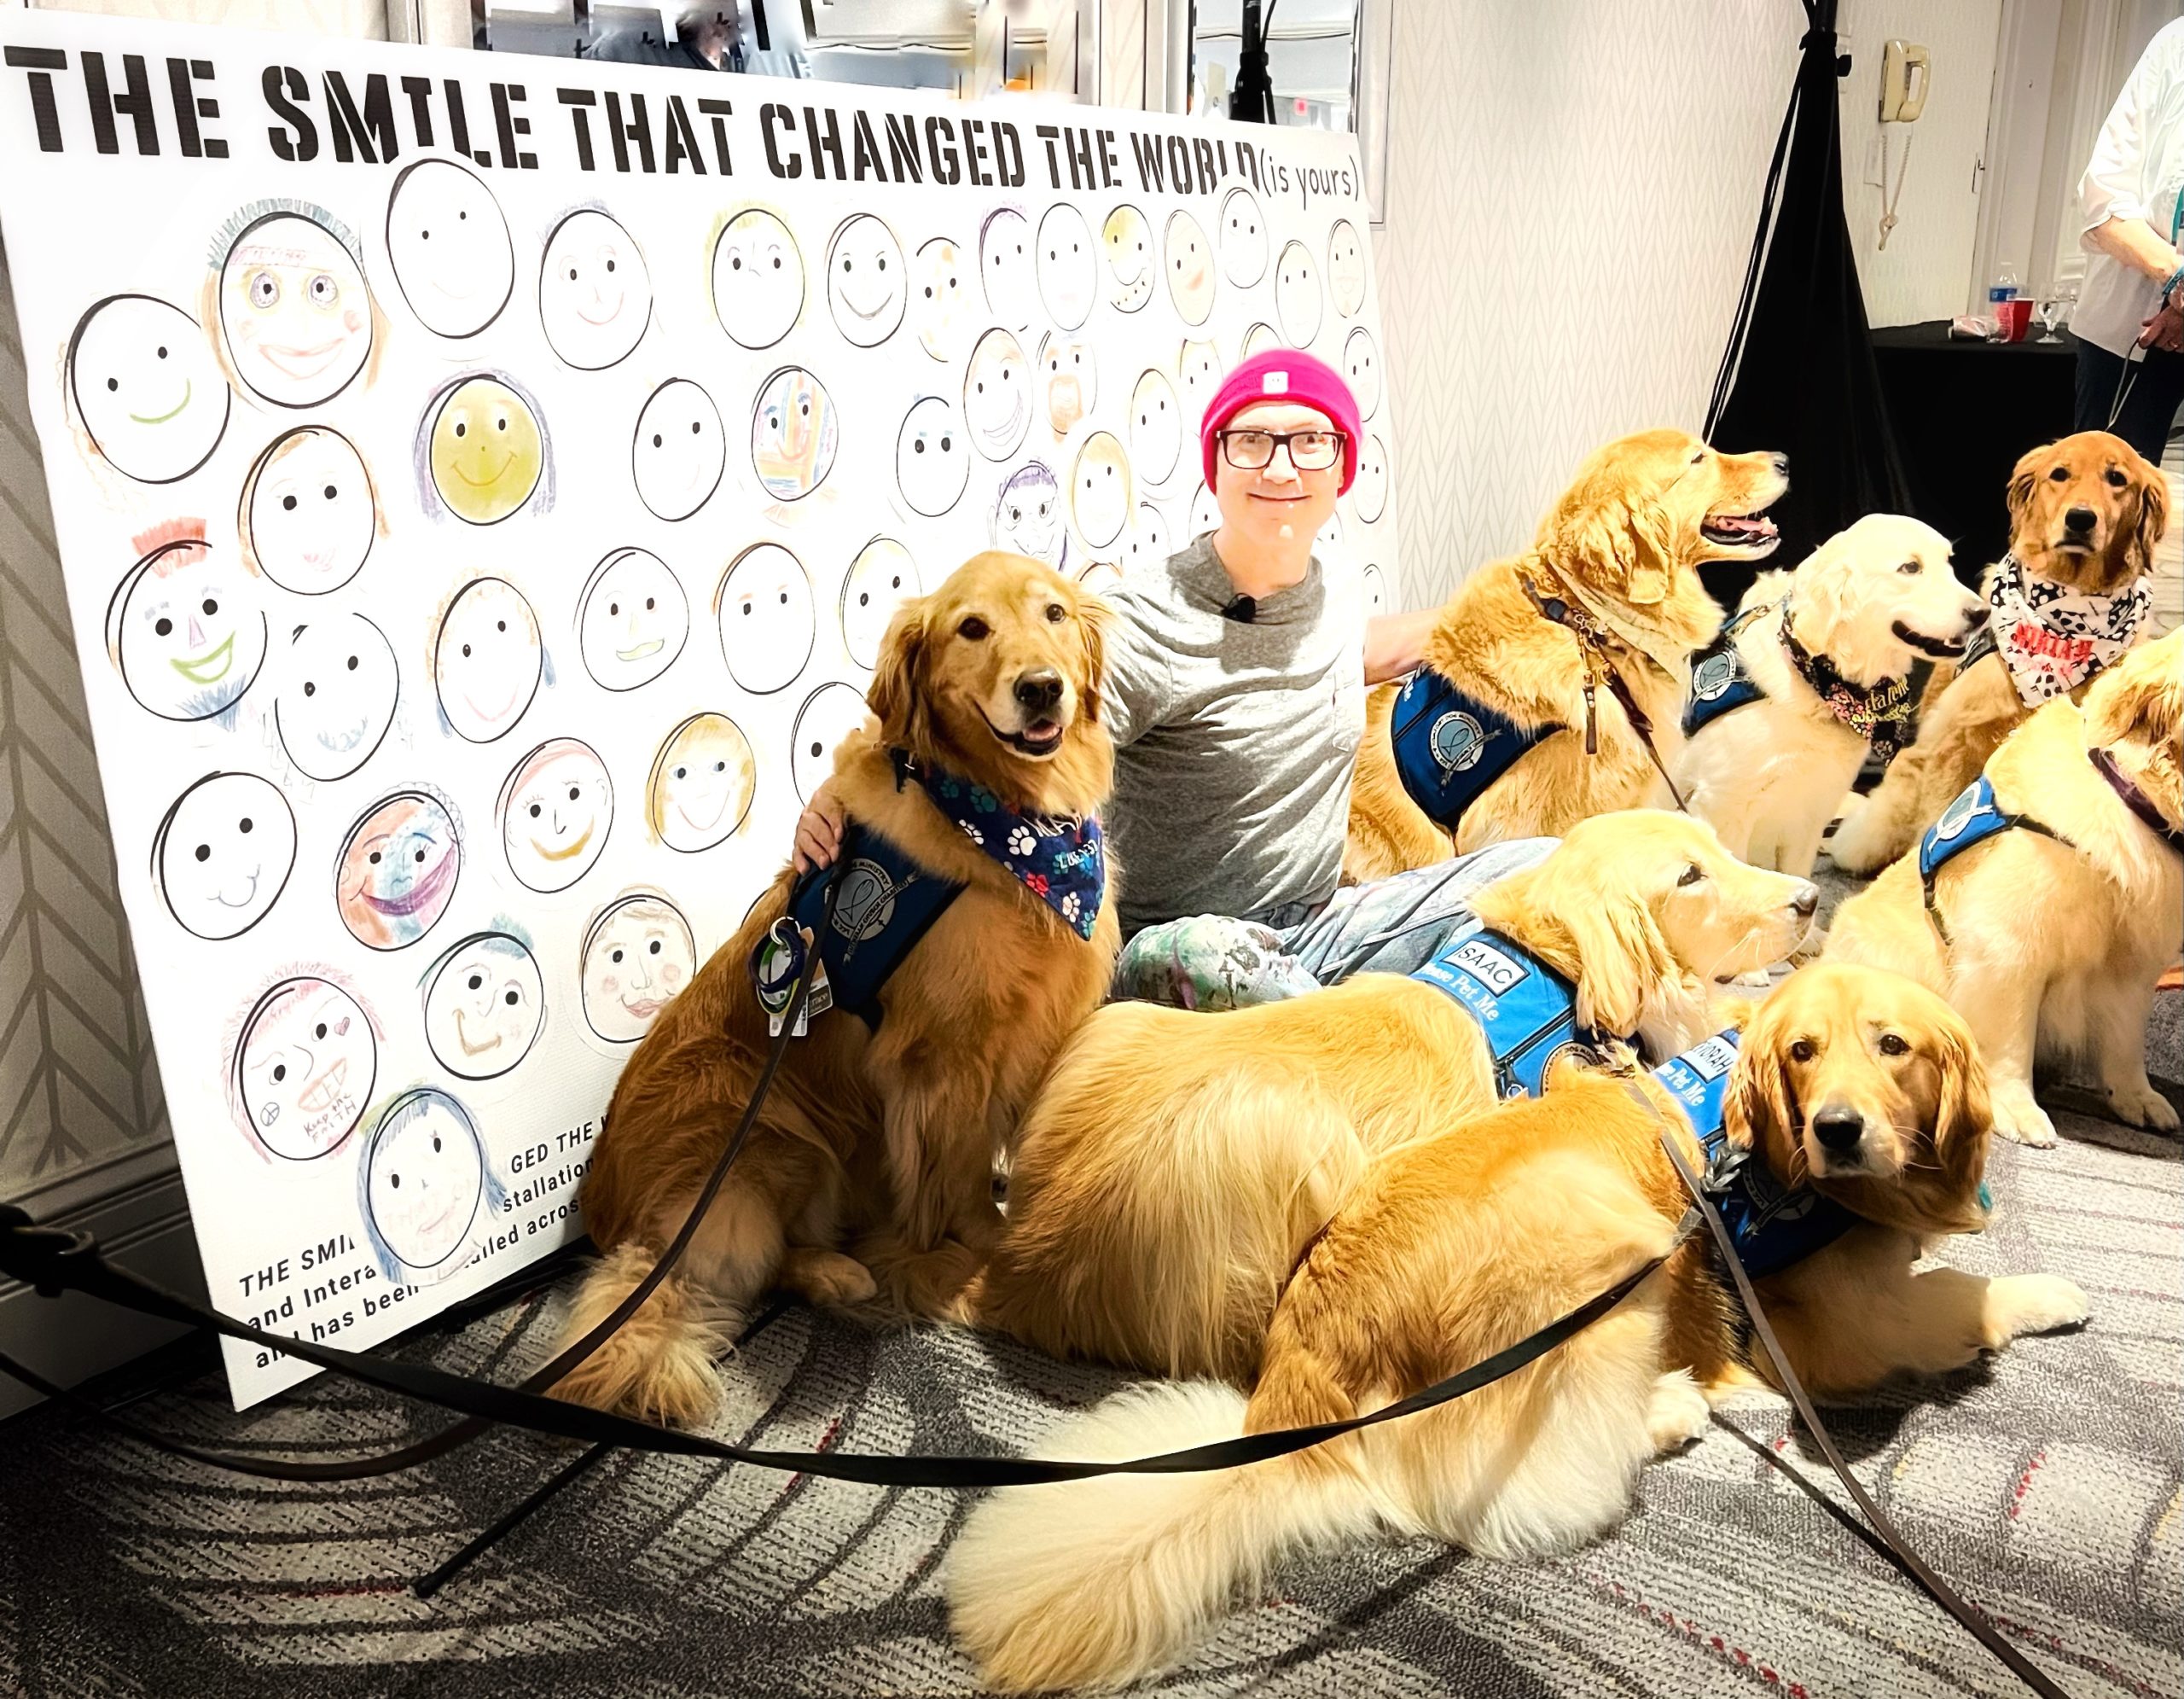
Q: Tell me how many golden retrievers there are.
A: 7